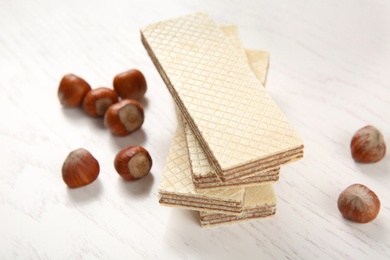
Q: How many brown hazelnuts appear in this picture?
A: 8